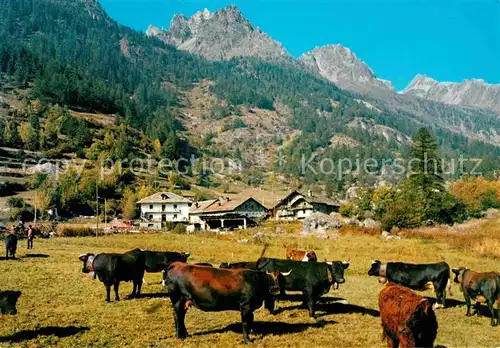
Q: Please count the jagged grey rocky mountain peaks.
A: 3